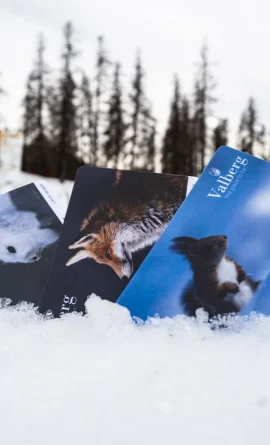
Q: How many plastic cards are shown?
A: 3